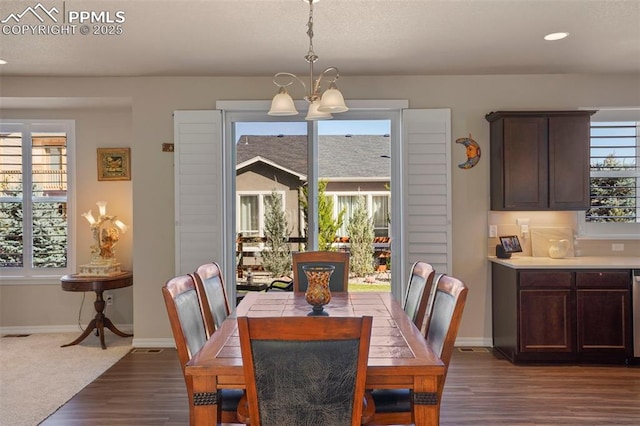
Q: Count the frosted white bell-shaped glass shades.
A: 3